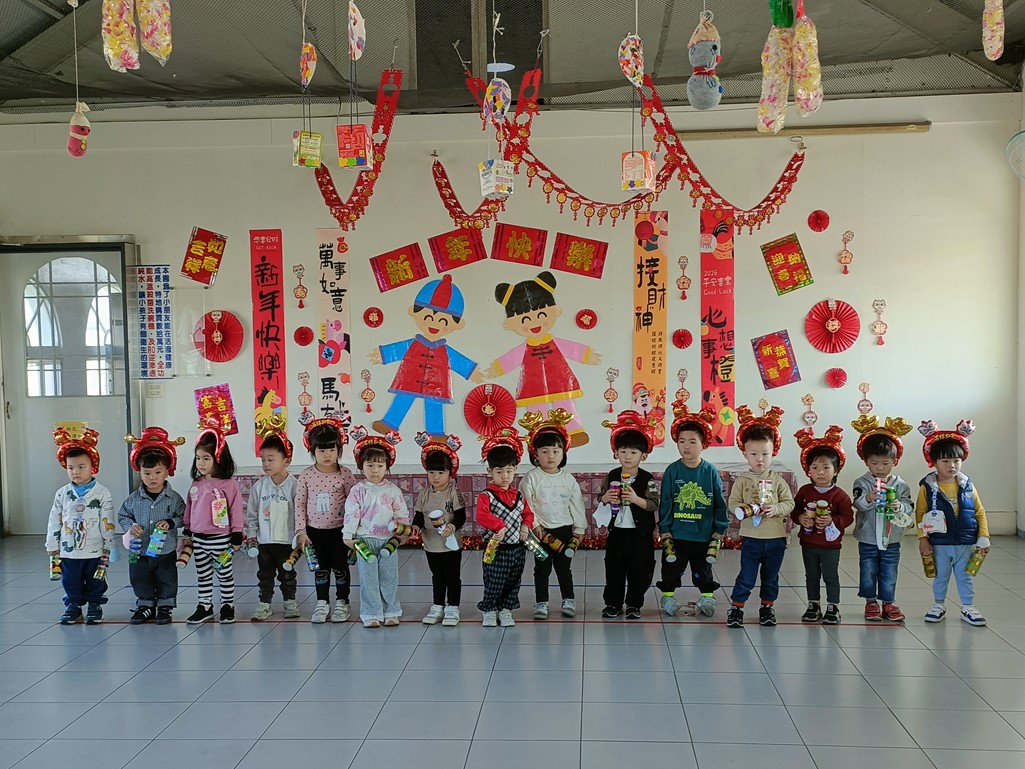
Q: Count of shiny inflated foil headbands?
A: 15